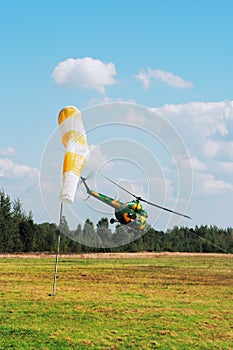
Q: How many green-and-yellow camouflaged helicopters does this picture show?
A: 1